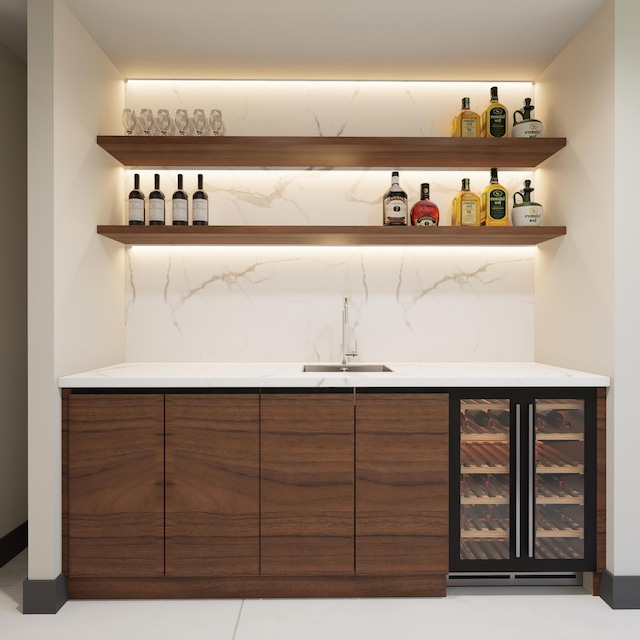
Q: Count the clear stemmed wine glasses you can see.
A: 6